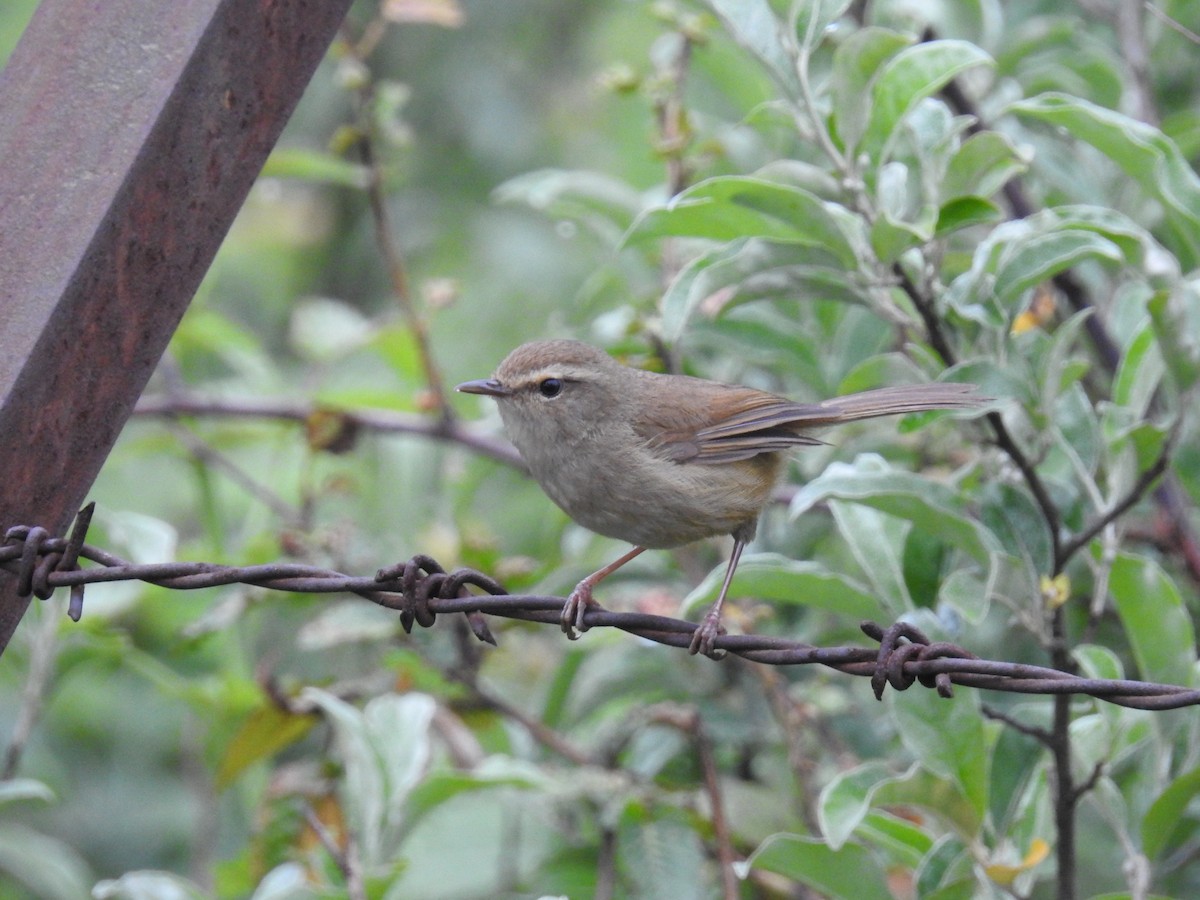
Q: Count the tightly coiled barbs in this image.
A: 3